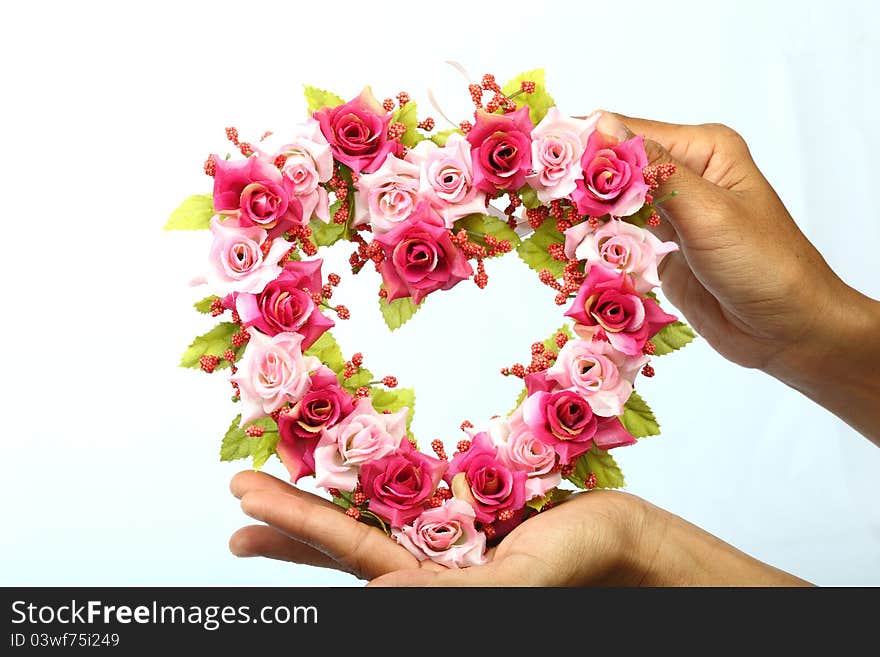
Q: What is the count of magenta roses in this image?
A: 11